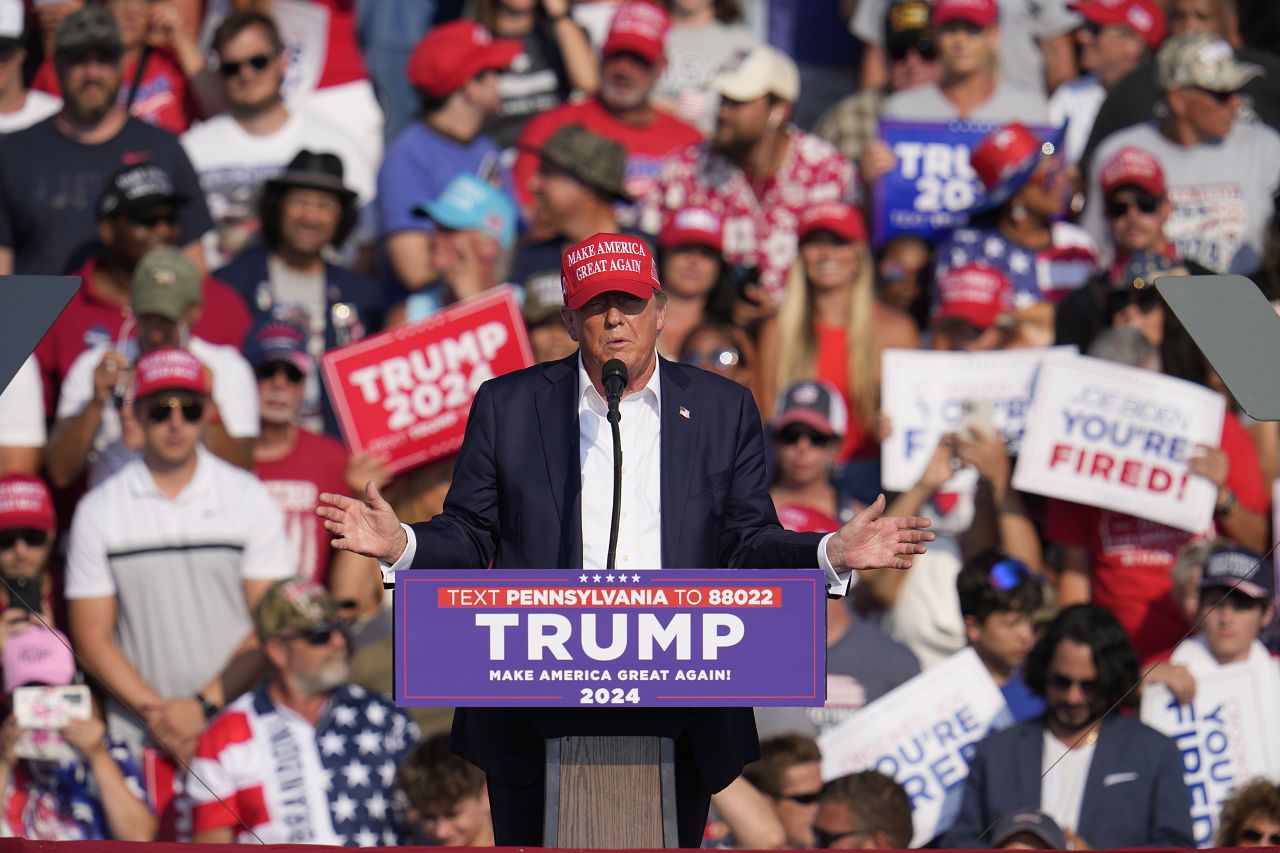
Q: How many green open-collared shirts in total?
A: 0